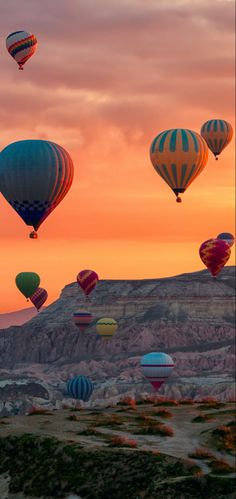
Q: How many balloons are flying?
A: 13